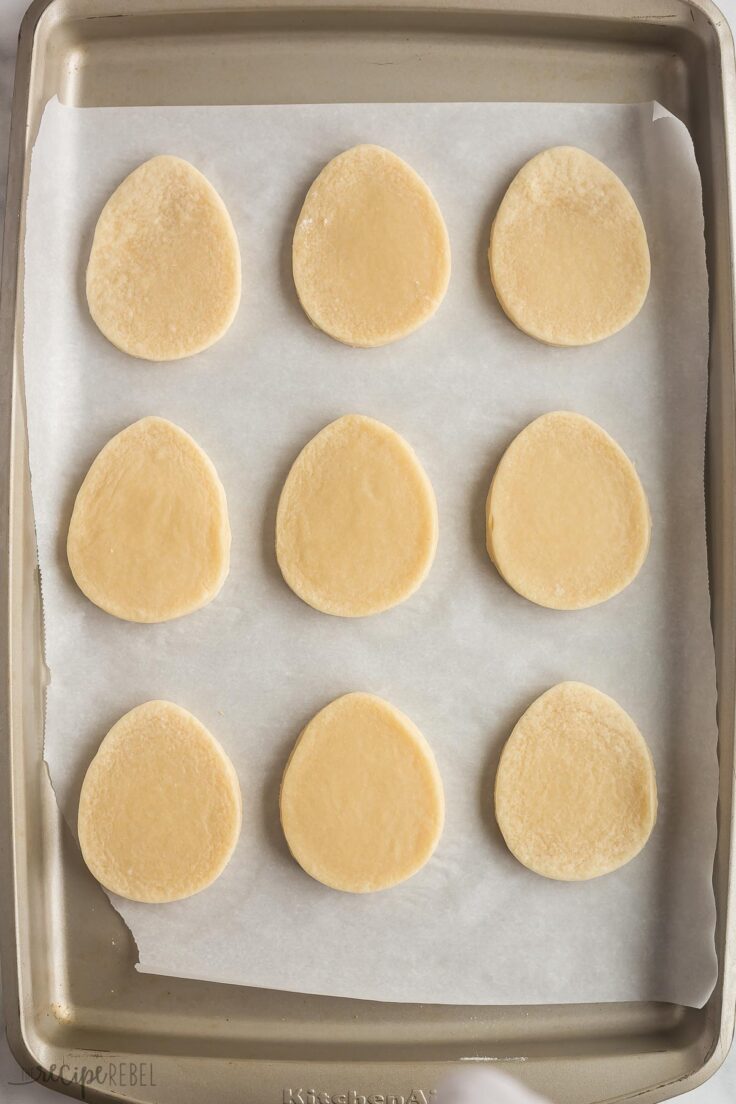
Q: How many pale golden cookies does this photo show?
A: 9